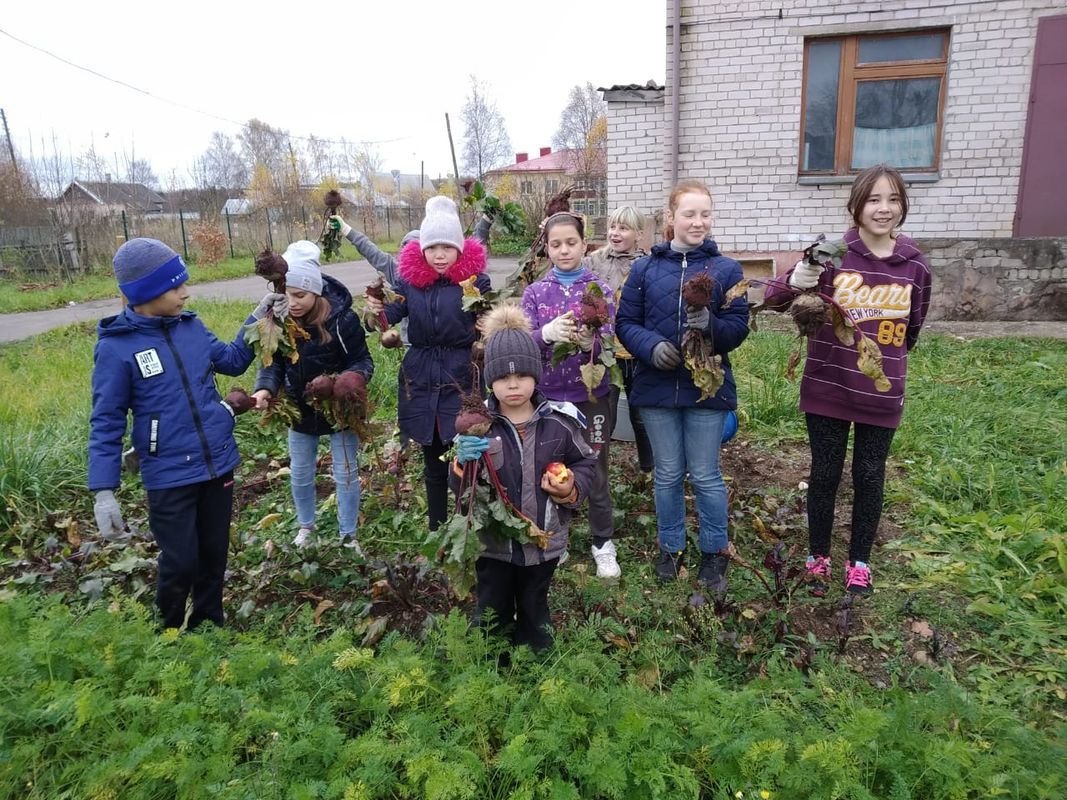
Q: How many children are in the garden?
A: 9